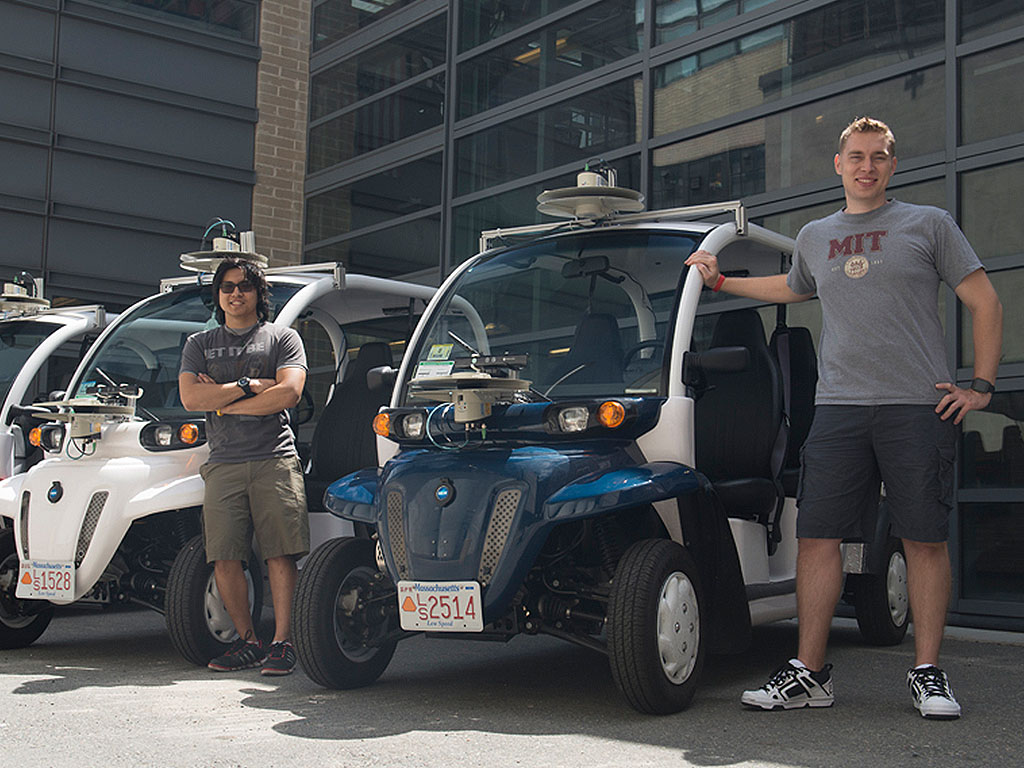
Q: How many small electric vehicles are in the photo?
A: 3